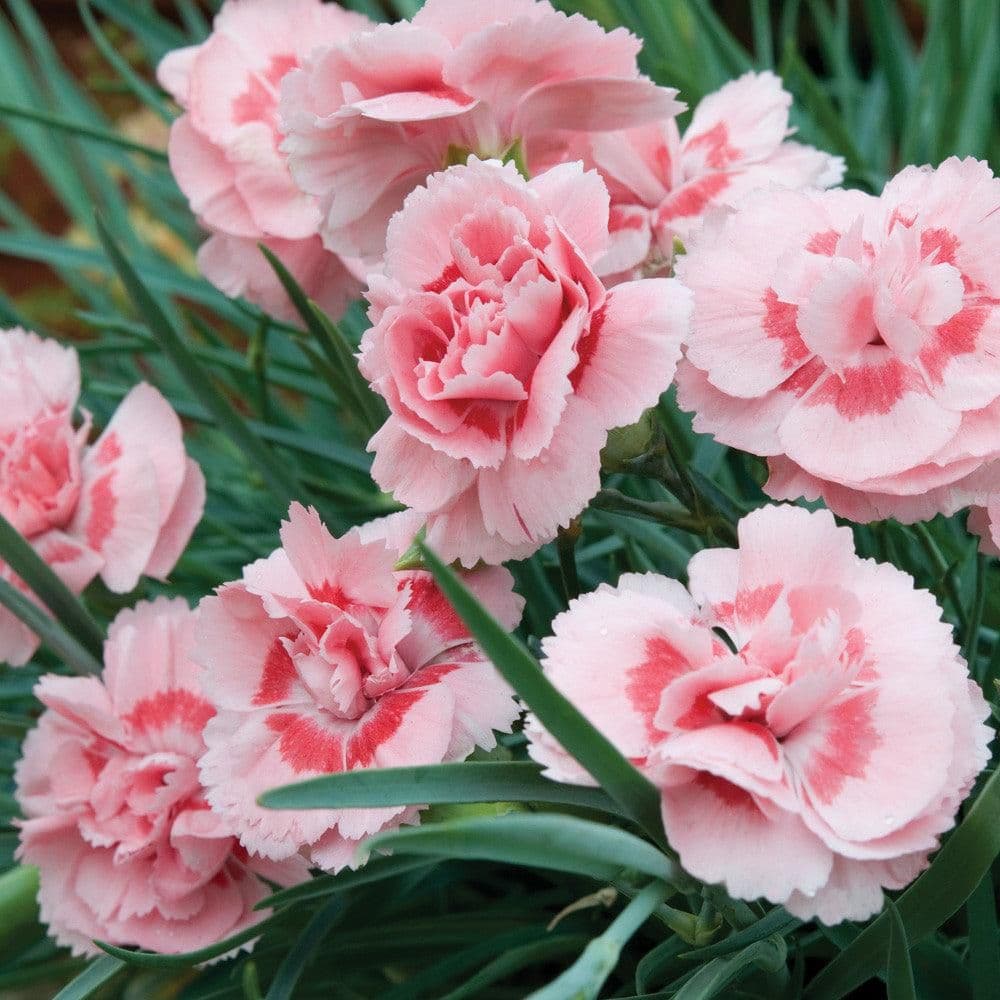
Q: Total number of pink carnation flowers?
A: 9